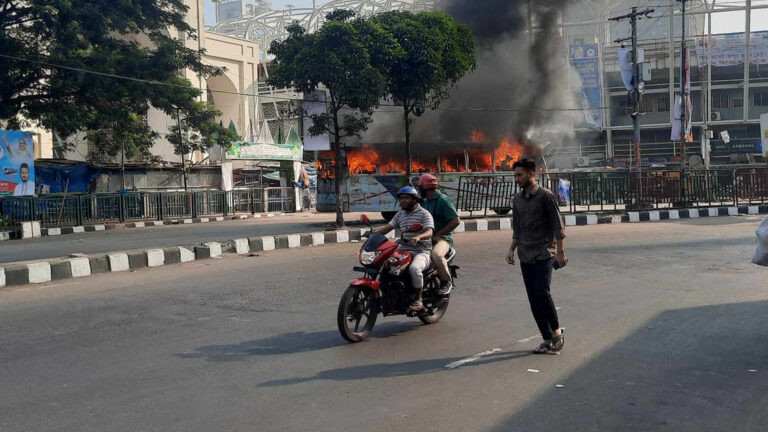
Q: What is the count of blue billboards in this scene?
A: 2